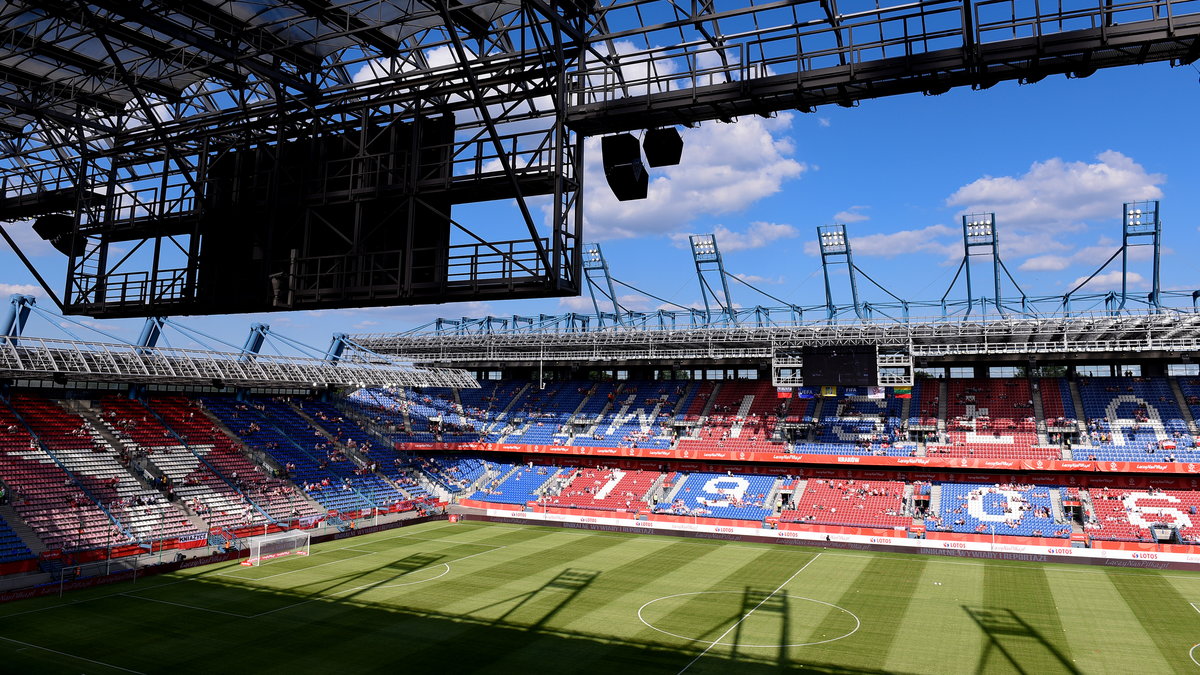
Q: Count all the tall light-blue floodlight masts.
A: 5